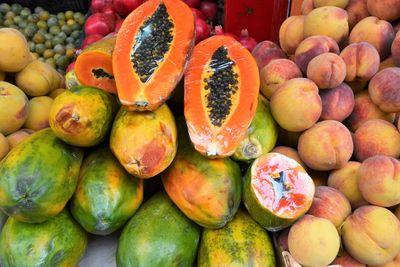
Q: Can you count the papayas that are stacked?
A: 13